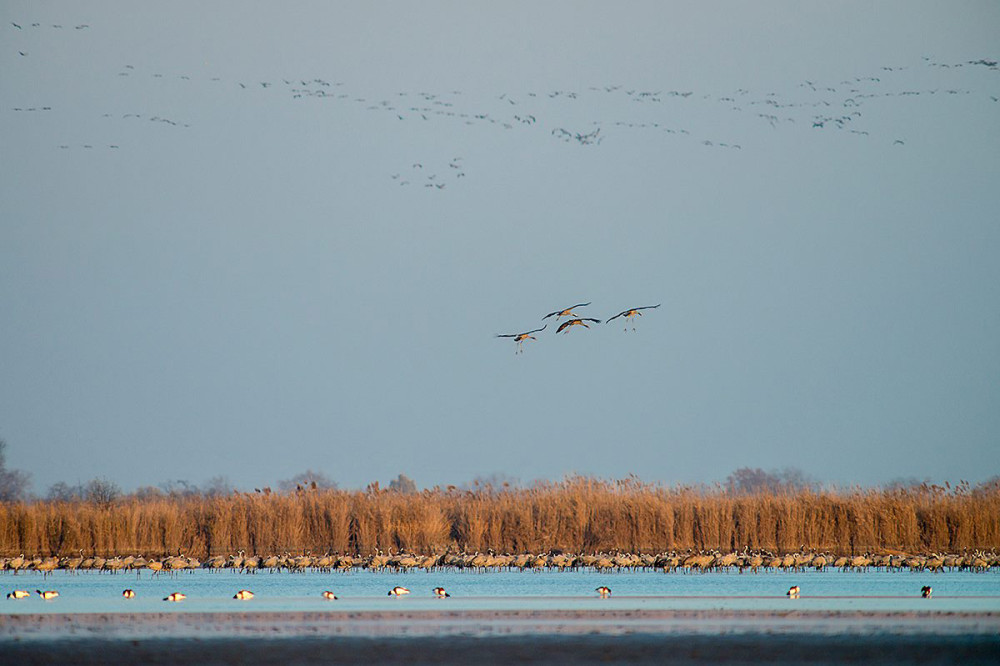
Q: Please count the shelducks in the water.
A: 11